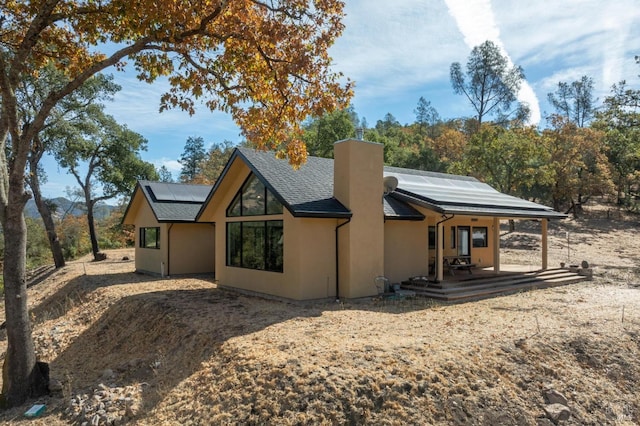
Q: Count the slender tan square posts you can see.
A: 3